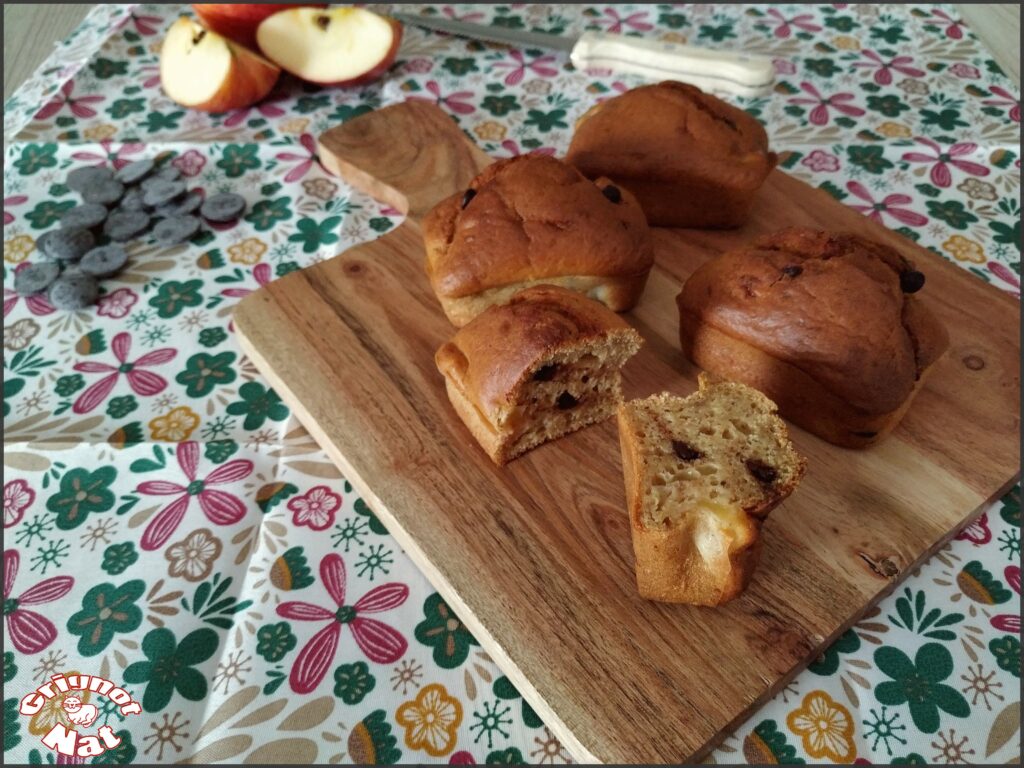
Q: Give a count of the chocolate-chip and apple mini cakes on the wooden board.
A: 4